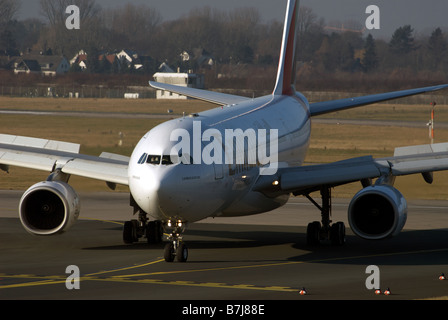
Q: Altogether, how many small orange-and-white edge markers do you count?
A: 4